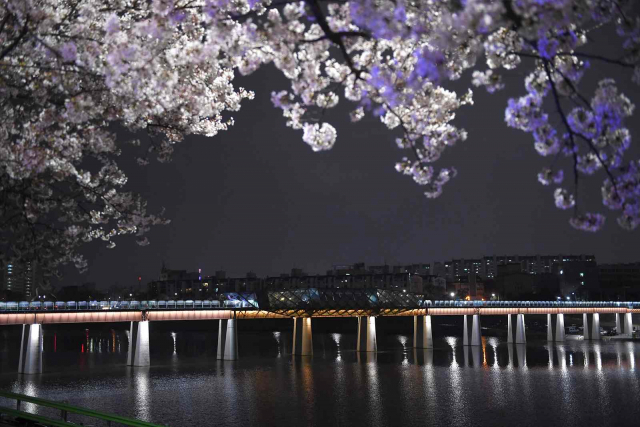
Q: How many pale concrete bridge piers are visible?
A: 11